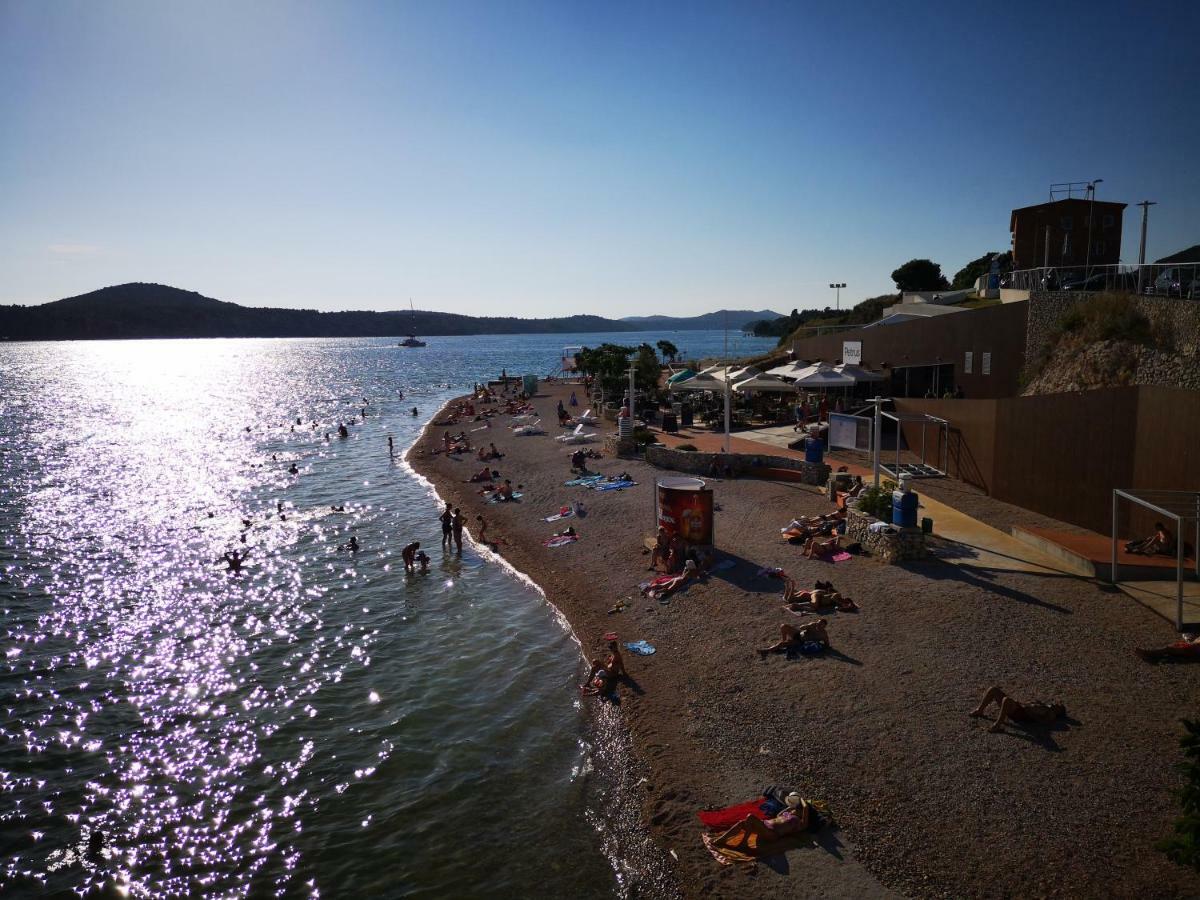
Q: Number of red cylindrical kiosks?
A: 1